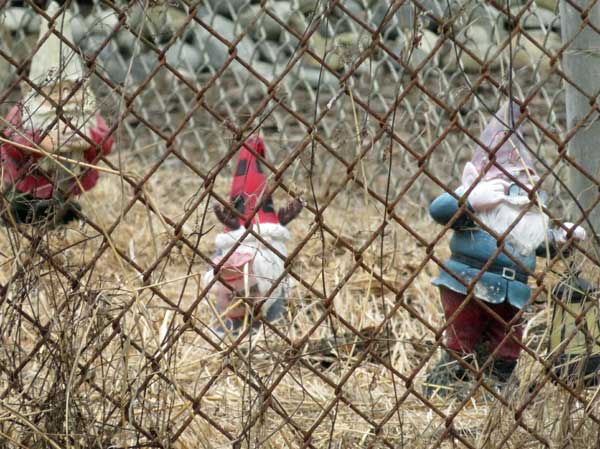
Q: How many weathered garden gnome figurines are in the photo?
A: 3